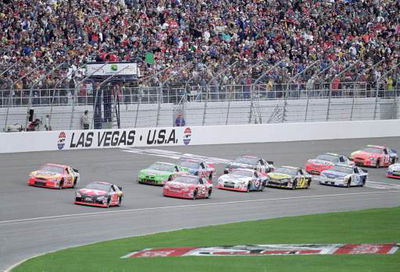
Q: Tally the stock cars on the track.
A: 12